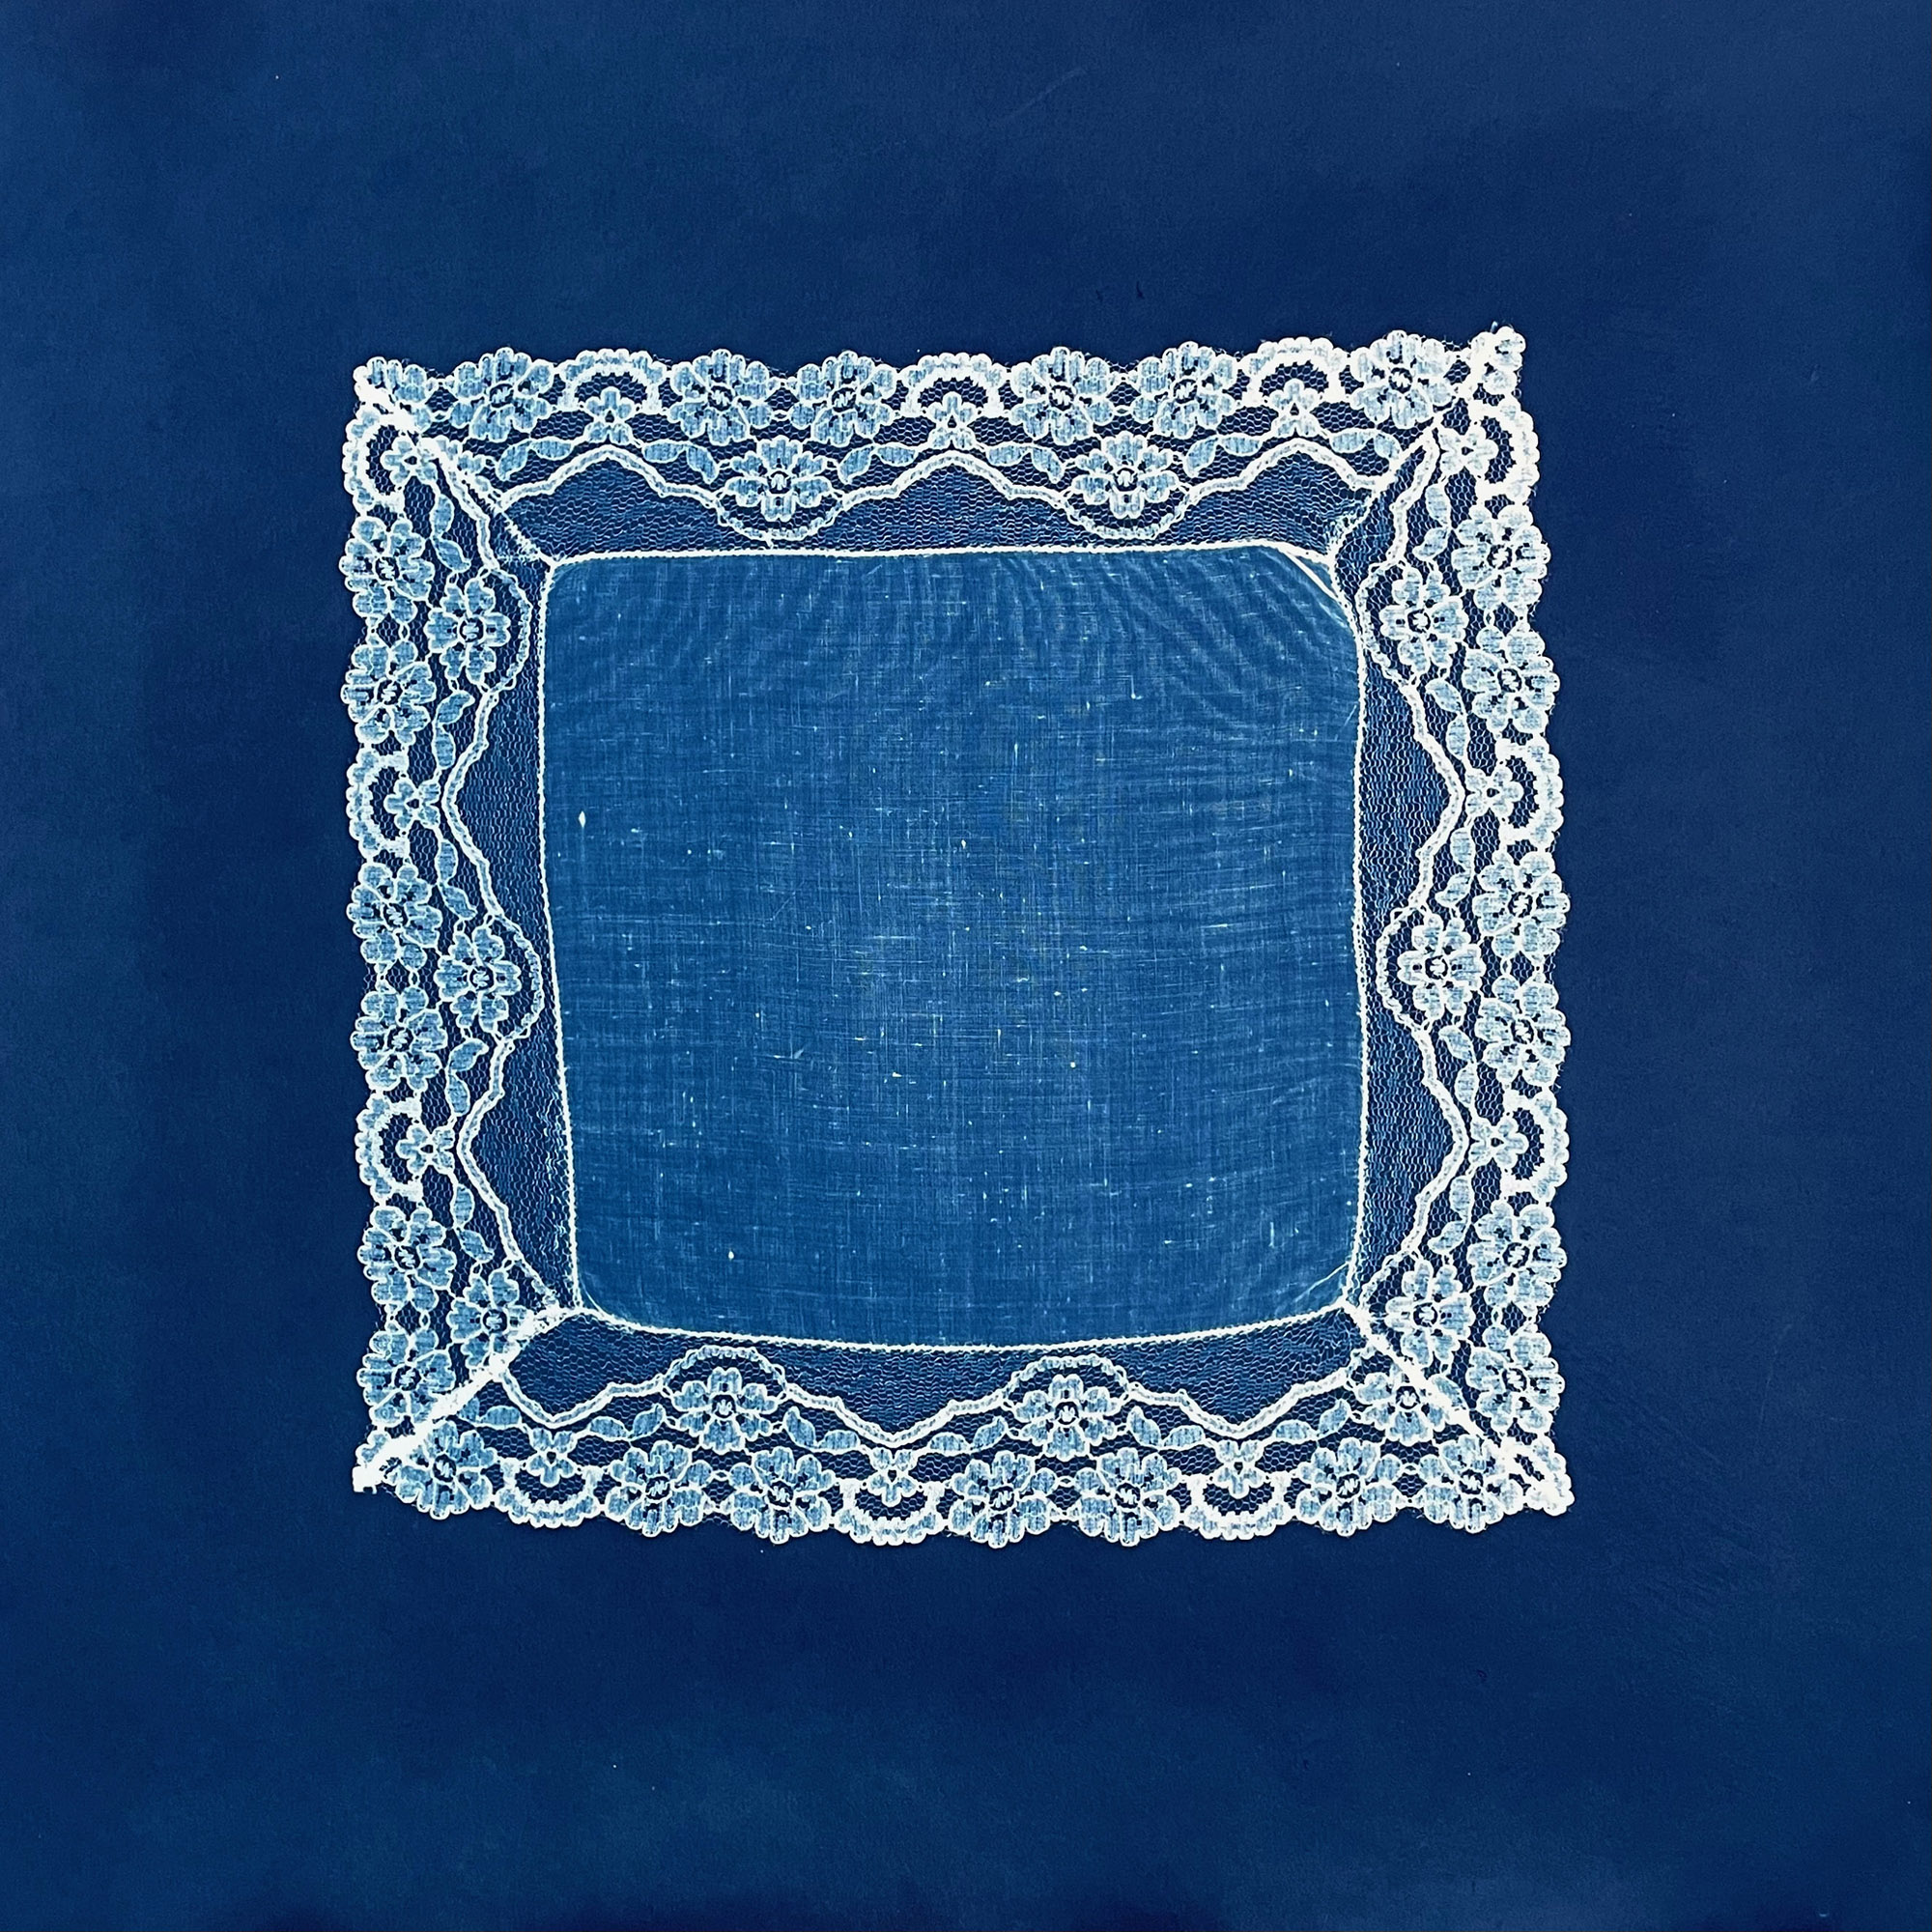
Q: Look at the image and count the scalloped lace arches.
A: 12